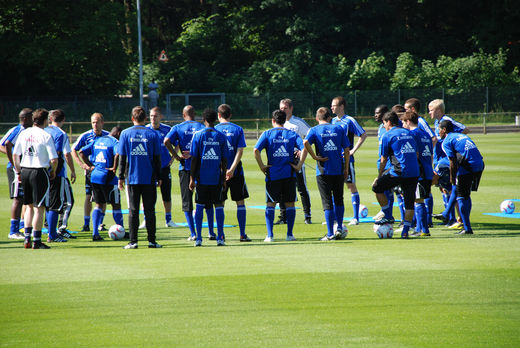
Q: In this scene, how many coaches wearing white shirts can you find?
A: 2